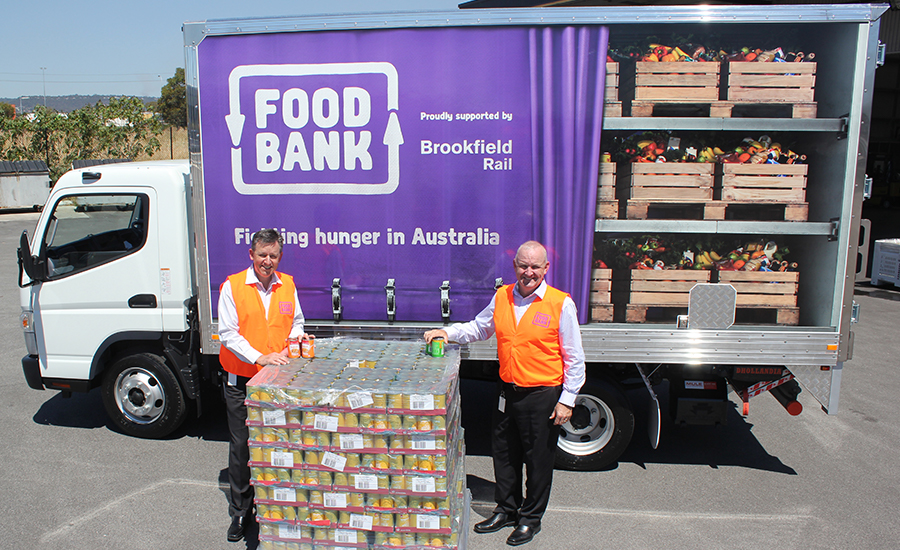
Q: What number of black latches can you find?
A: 4